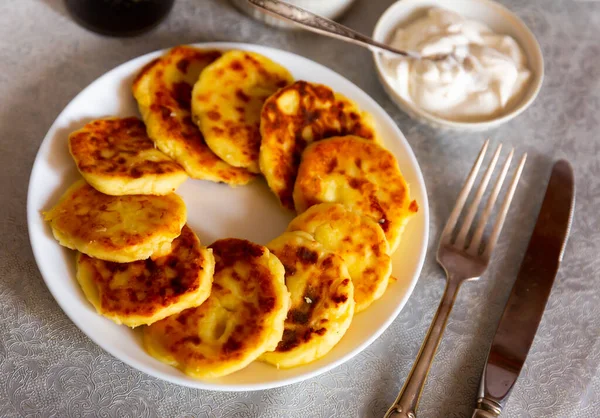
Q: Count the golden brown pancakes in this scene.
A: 10